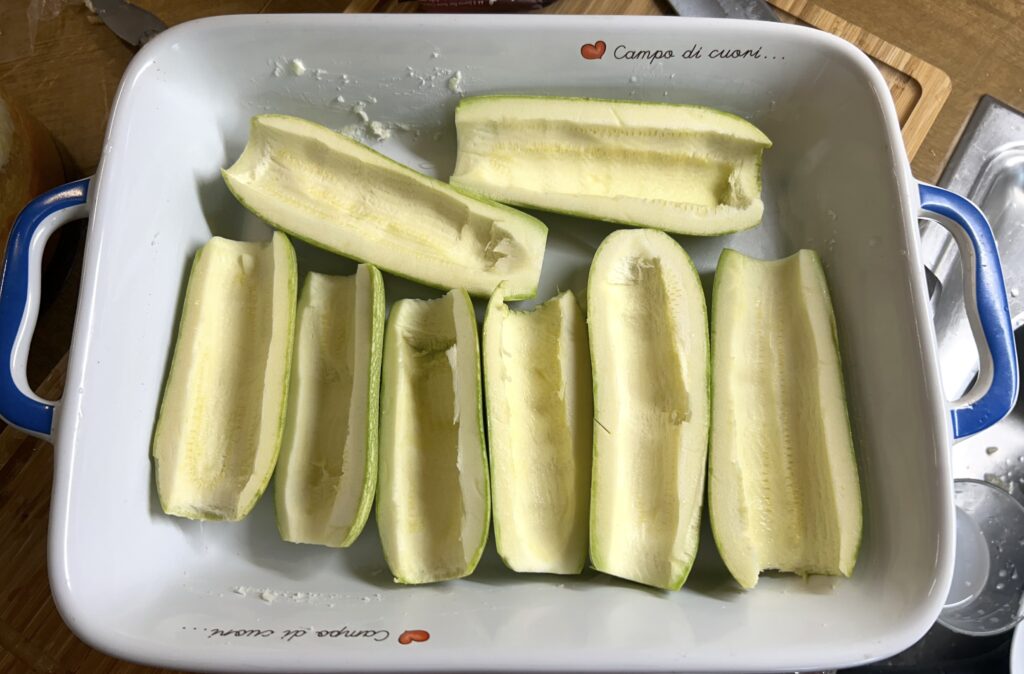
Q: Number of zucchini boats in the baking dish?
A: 8